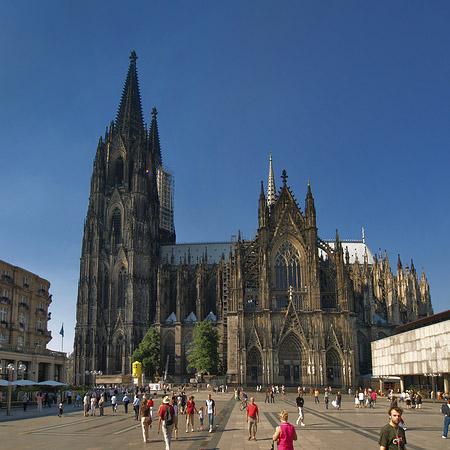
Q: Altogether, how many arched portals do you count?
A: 3